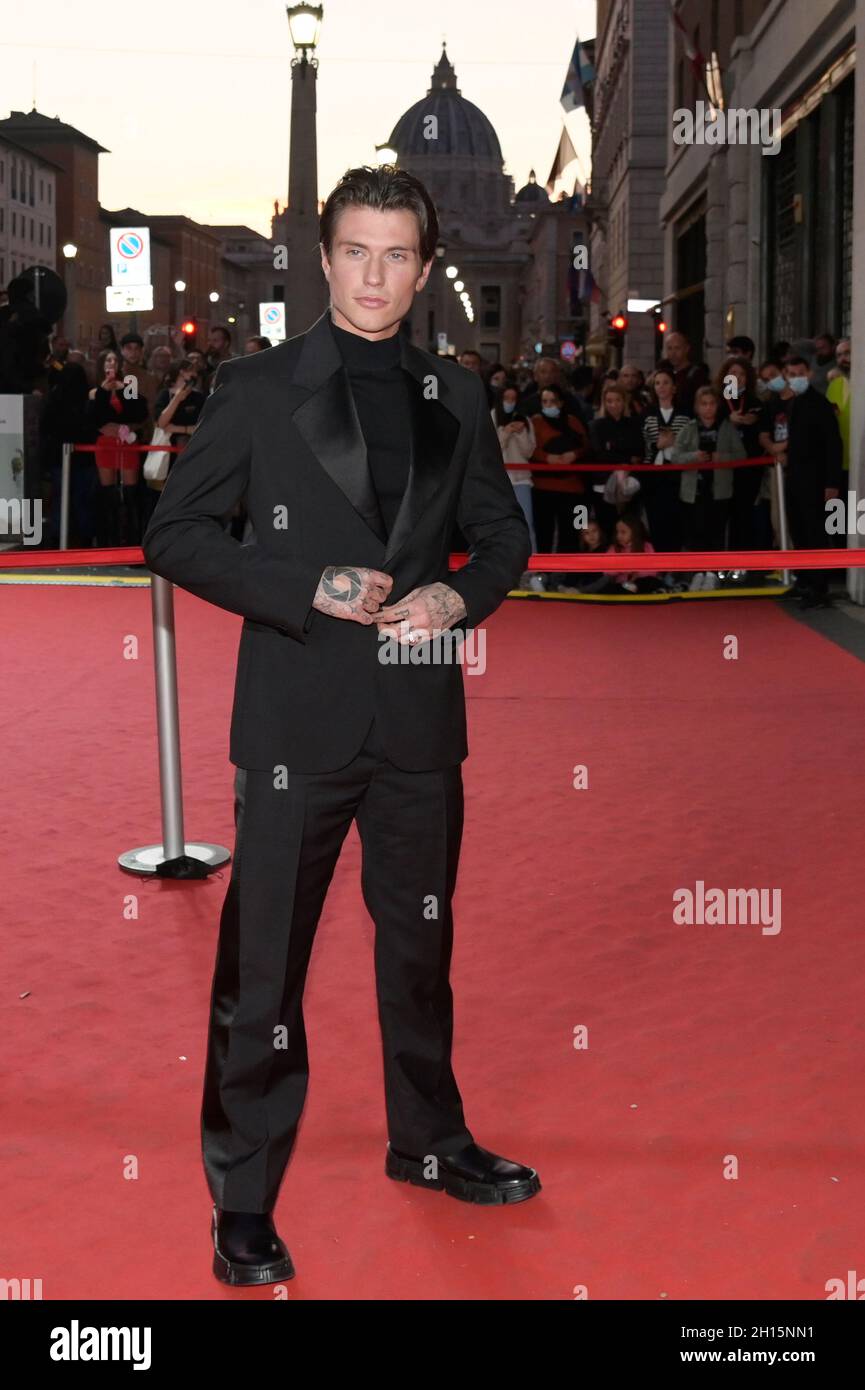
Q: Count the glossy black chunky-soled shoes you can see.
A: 2